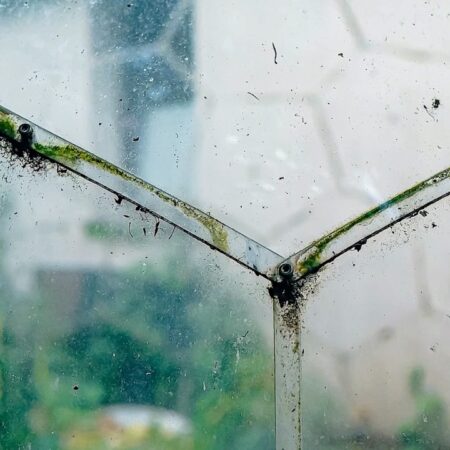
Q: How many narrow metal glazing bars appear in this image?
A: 3